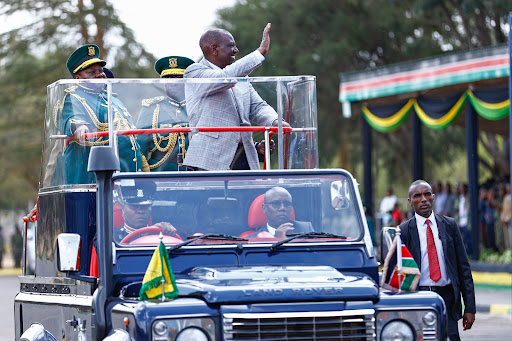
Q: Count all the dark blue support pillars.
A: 3